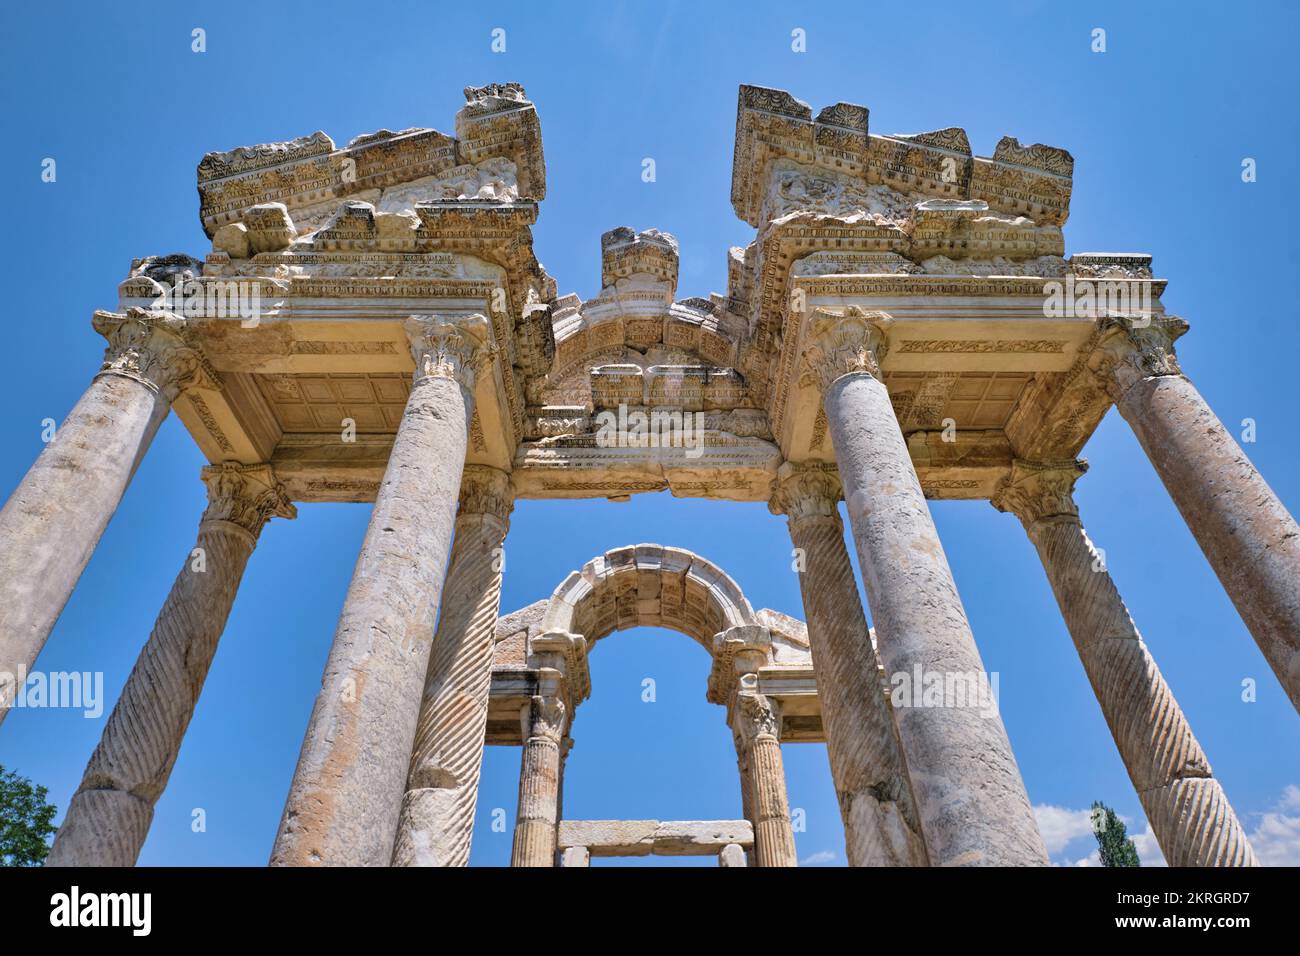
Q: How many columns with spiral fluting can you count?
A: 4